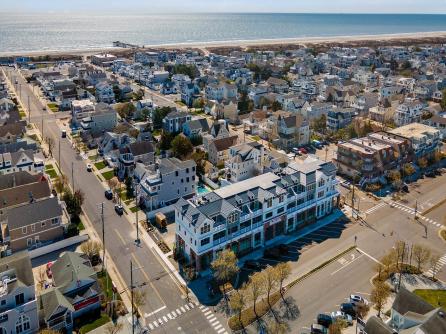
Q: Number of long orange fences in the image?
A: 0